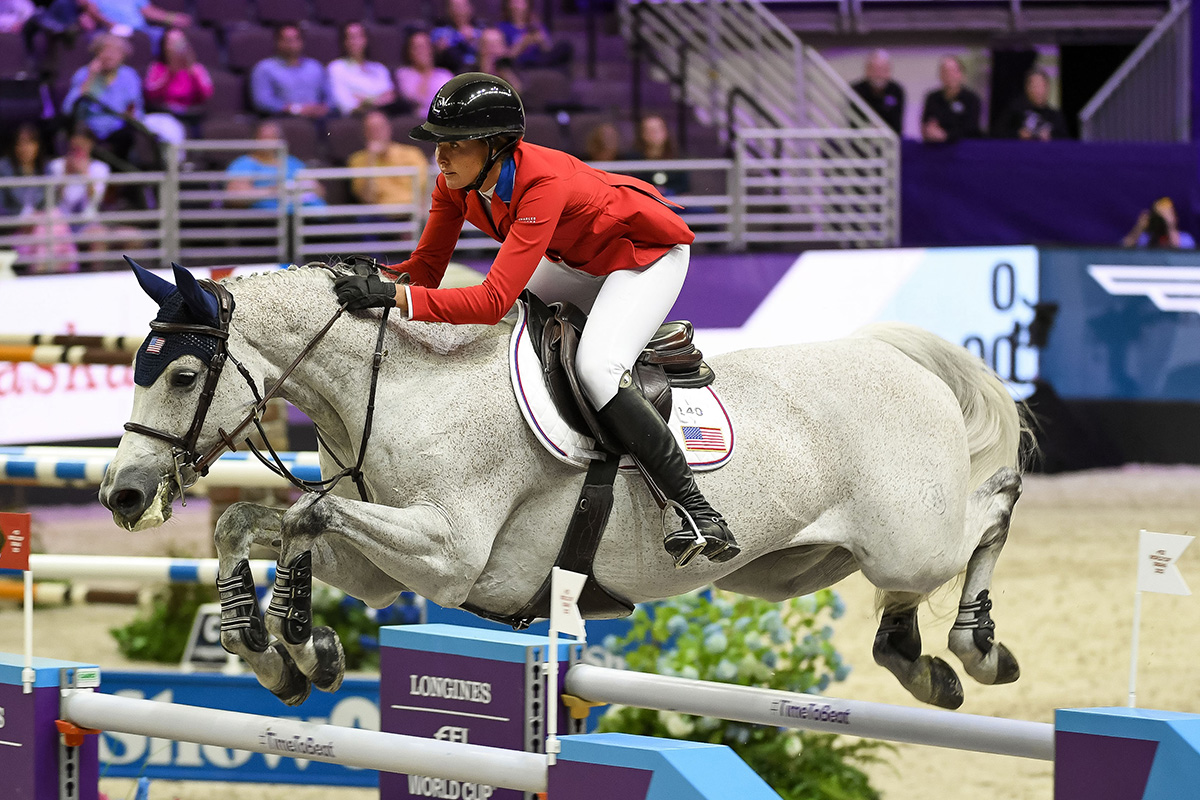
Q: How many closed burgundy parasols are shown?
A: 0